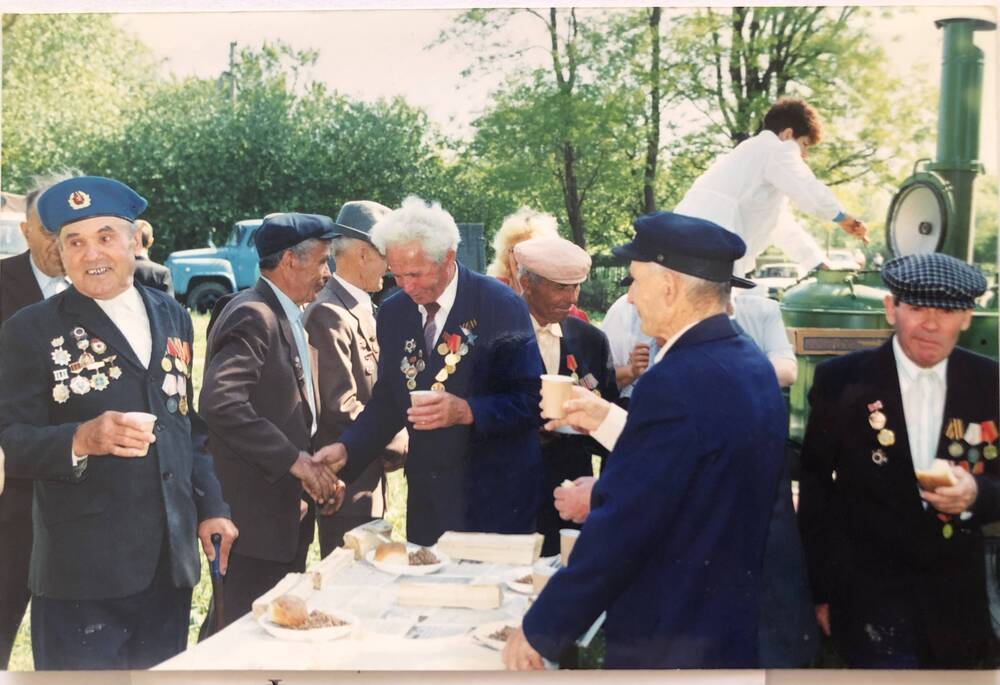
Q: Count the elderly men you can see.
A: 8